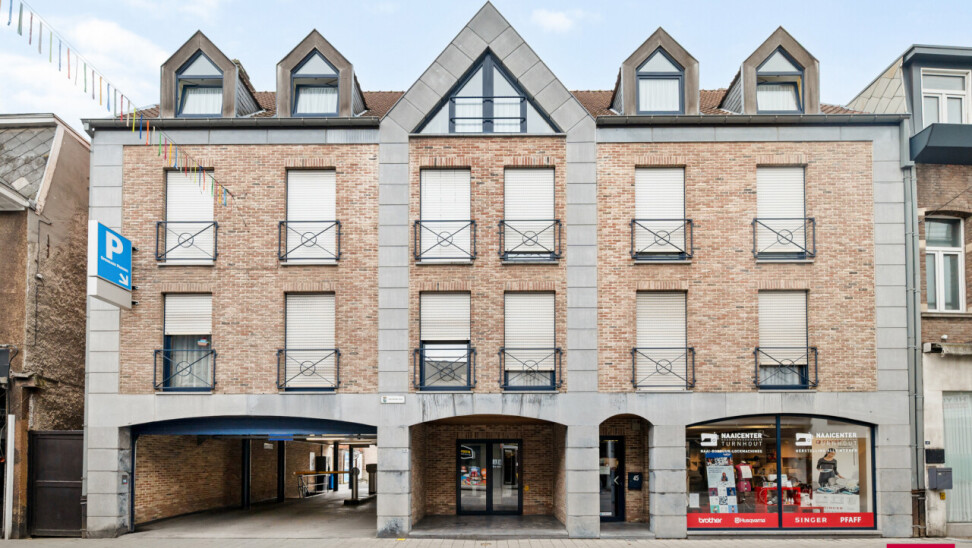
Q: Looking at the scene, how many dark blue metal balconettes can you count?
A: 12